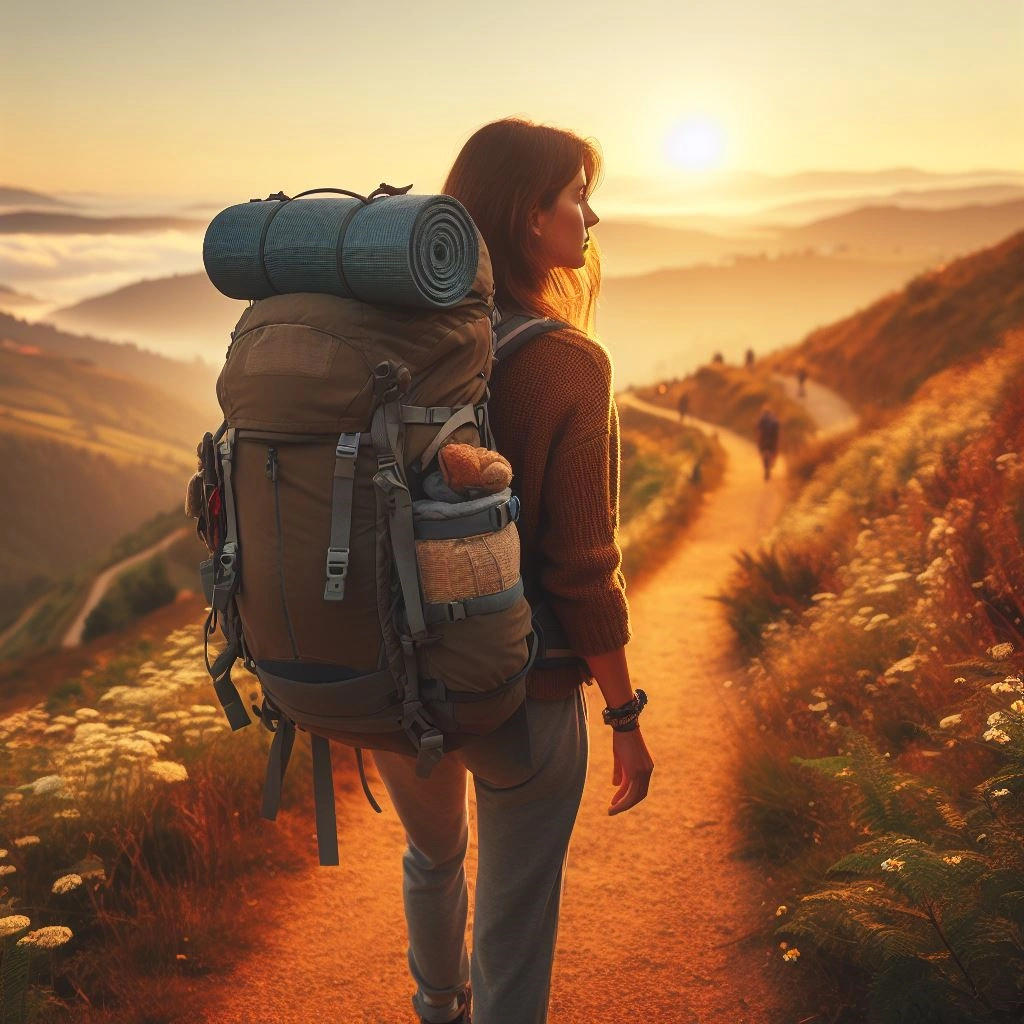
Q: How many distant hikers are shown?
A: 5